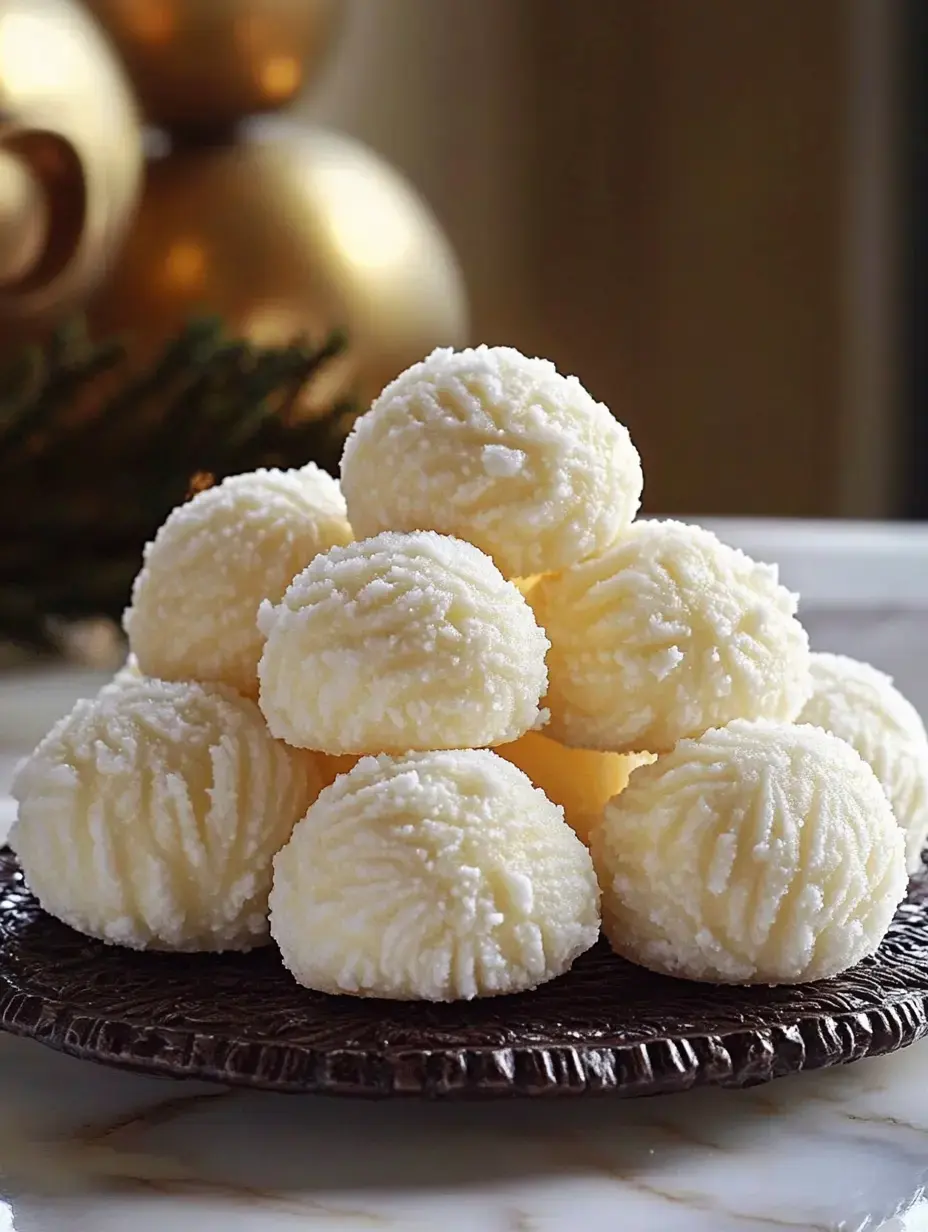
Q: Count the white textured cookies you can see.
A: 8